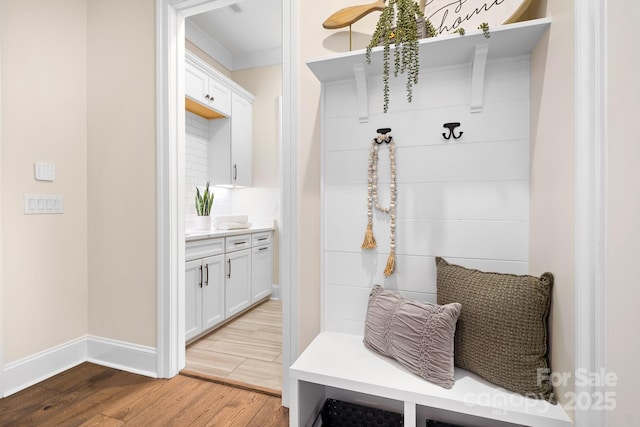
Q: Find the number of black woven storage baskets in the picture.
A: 2